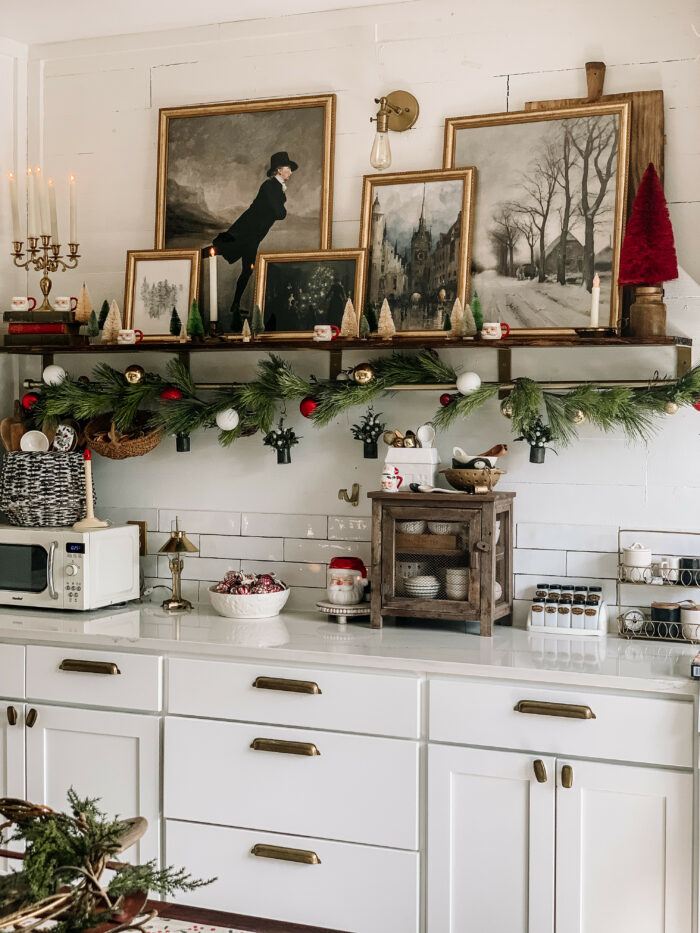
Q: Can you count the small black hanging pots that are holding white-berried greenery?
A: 4